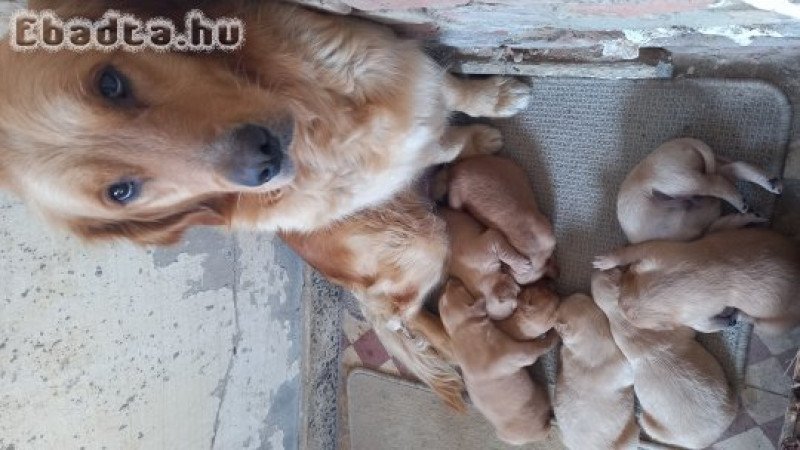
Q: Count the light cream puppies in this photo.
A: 4